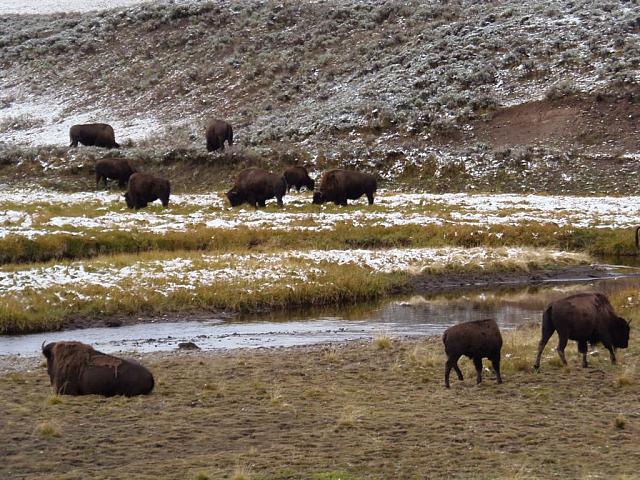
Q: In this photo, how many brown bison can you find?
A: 10